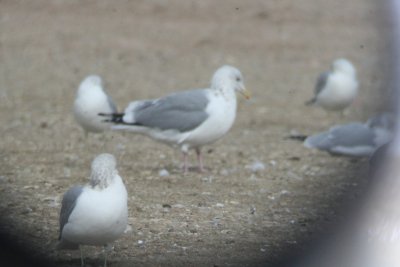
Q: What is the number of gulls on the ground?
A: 5